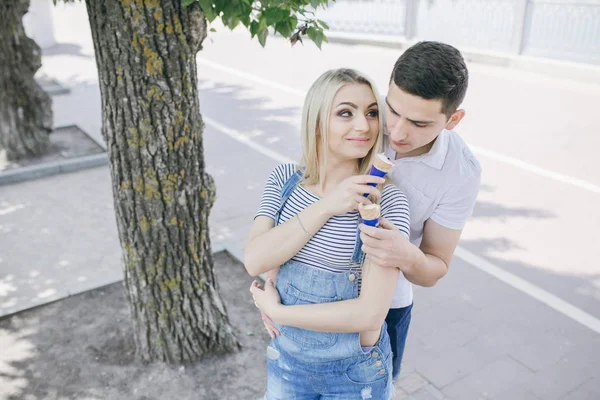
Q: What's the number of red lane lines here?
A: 0